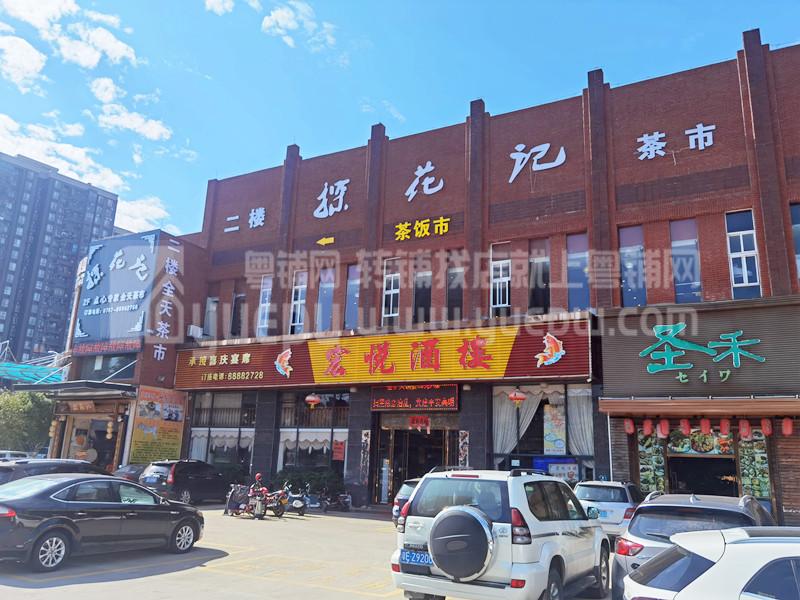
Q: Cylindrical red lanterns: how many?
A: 9